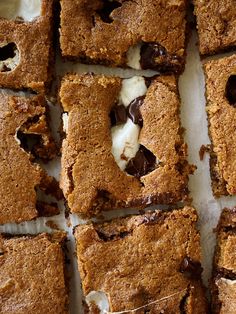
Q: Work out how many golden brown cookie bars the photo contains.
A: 9